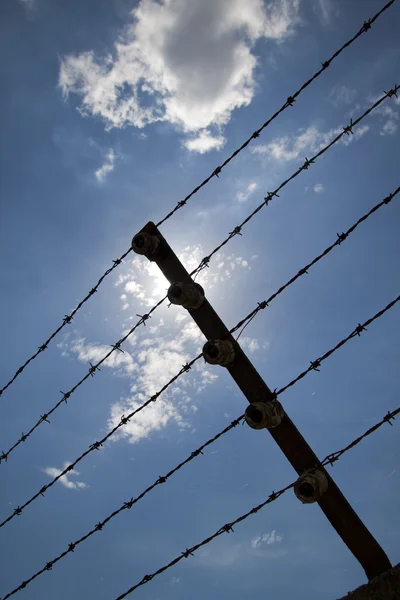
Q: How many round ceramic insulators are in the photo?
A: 5